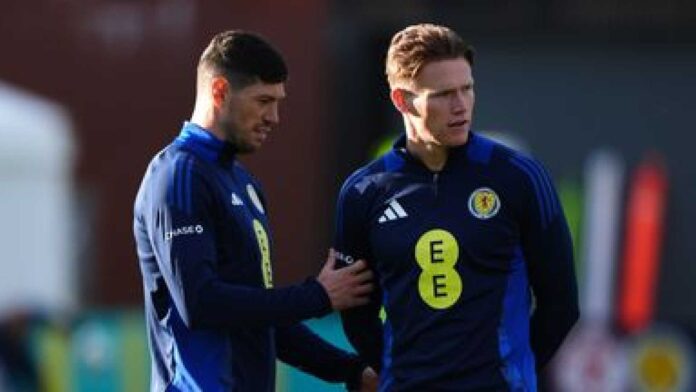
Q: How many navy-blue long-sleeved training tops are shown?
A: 2